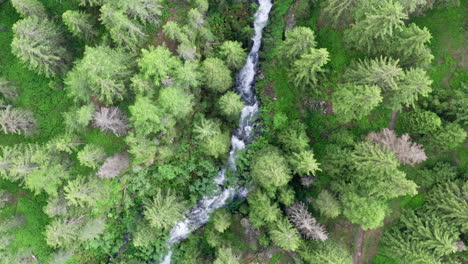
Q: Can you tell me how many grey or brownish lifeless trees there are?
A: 5